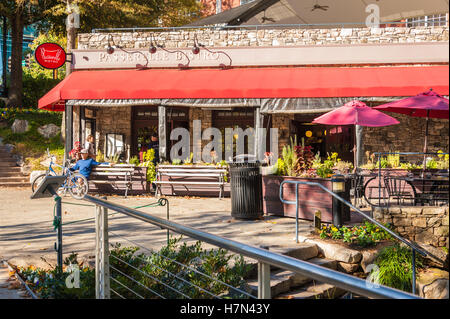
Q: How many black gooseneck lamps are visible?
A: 3